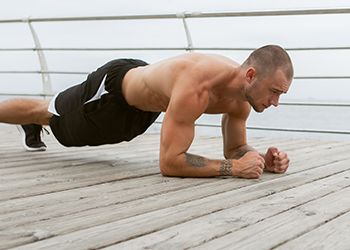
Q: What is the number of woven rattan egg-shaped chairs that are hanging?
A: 0